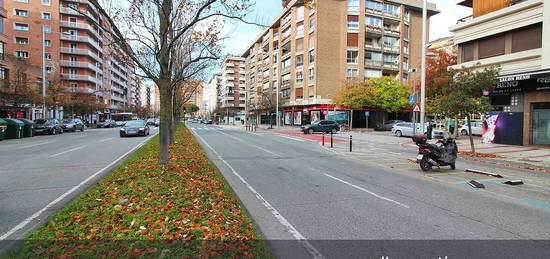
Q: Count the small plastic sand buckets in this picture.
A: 0